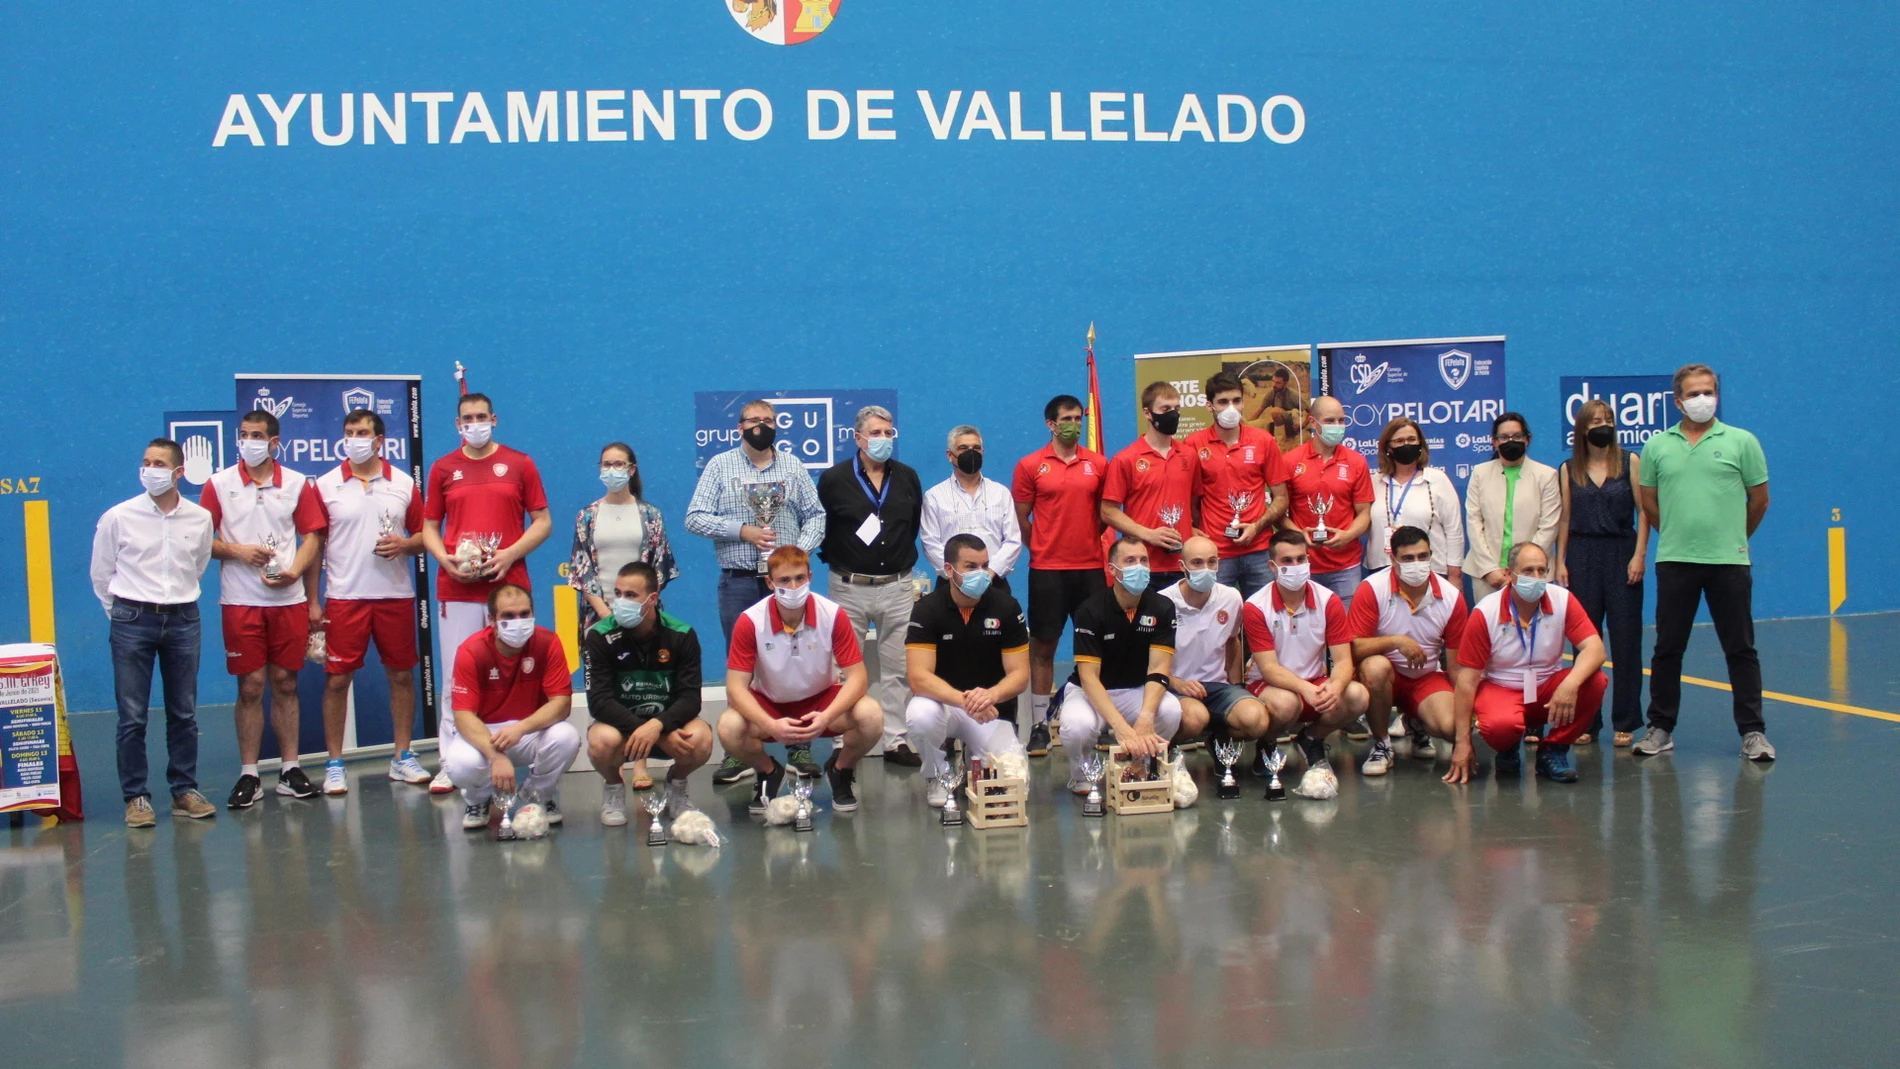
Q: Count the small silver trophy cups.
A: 13